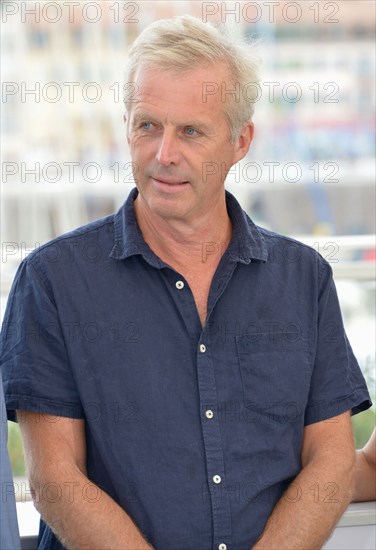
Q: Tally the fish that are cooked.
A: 0